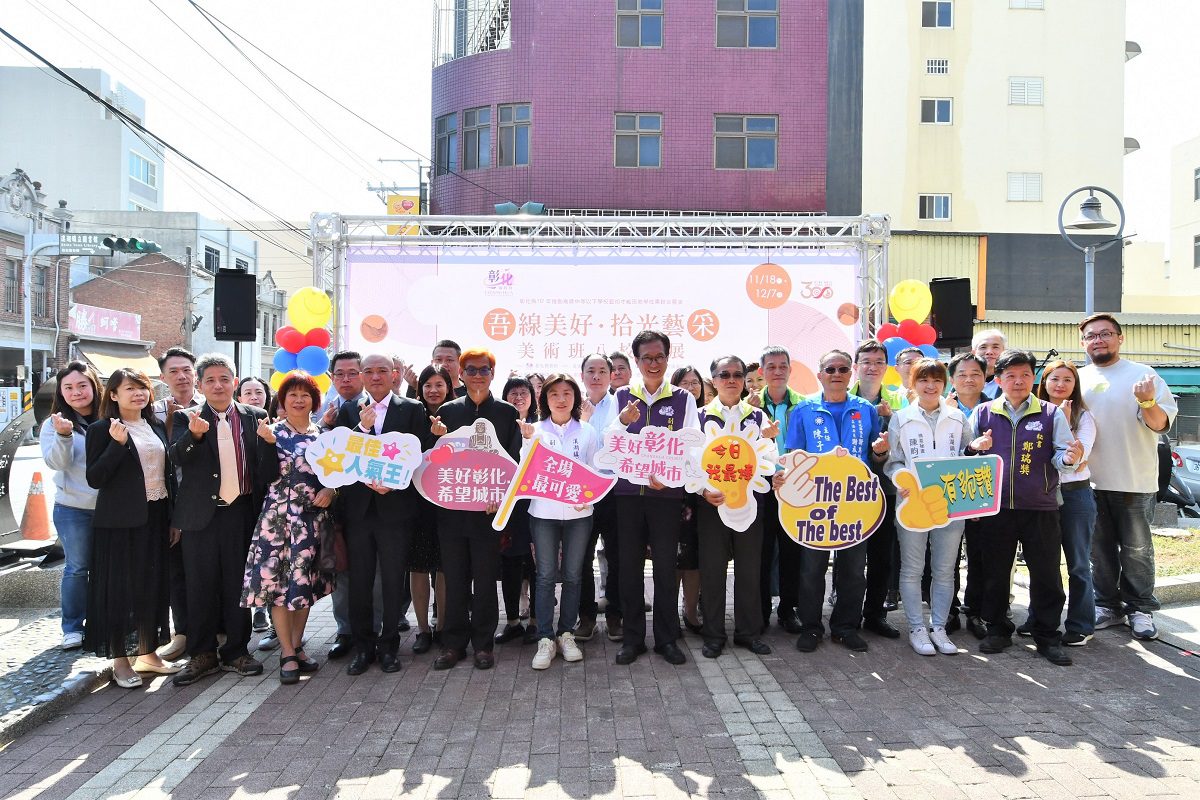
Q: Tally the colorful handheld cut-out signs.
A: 7